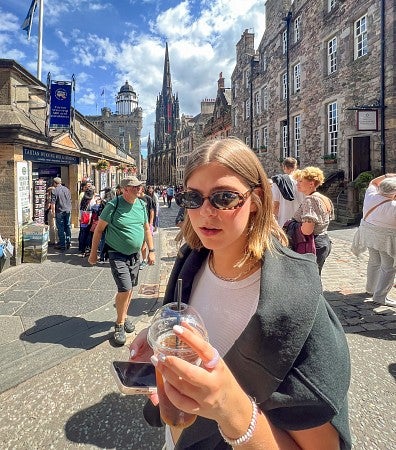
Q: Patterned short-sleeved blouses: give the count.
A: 1